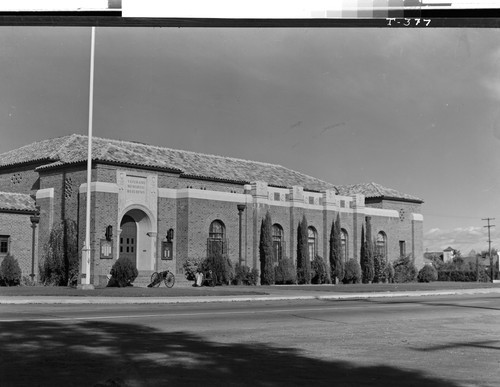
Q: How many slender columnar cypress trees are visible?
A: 4